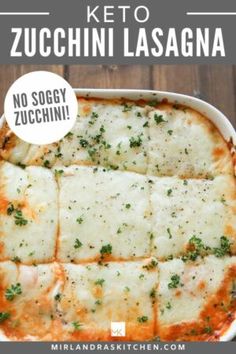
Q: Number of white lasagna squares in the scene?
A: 9